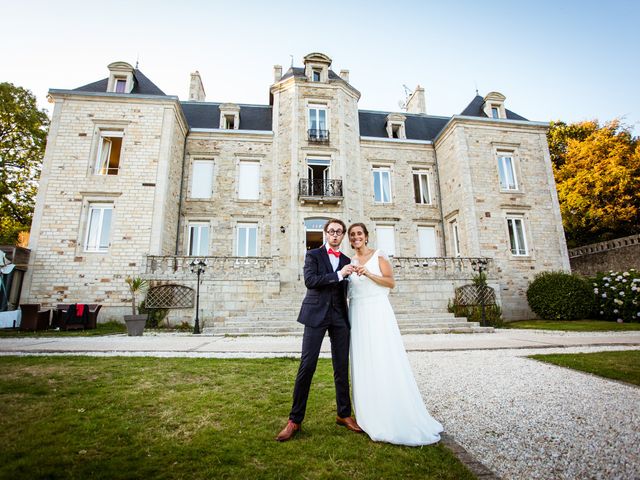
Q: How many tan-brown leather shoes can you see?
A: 2